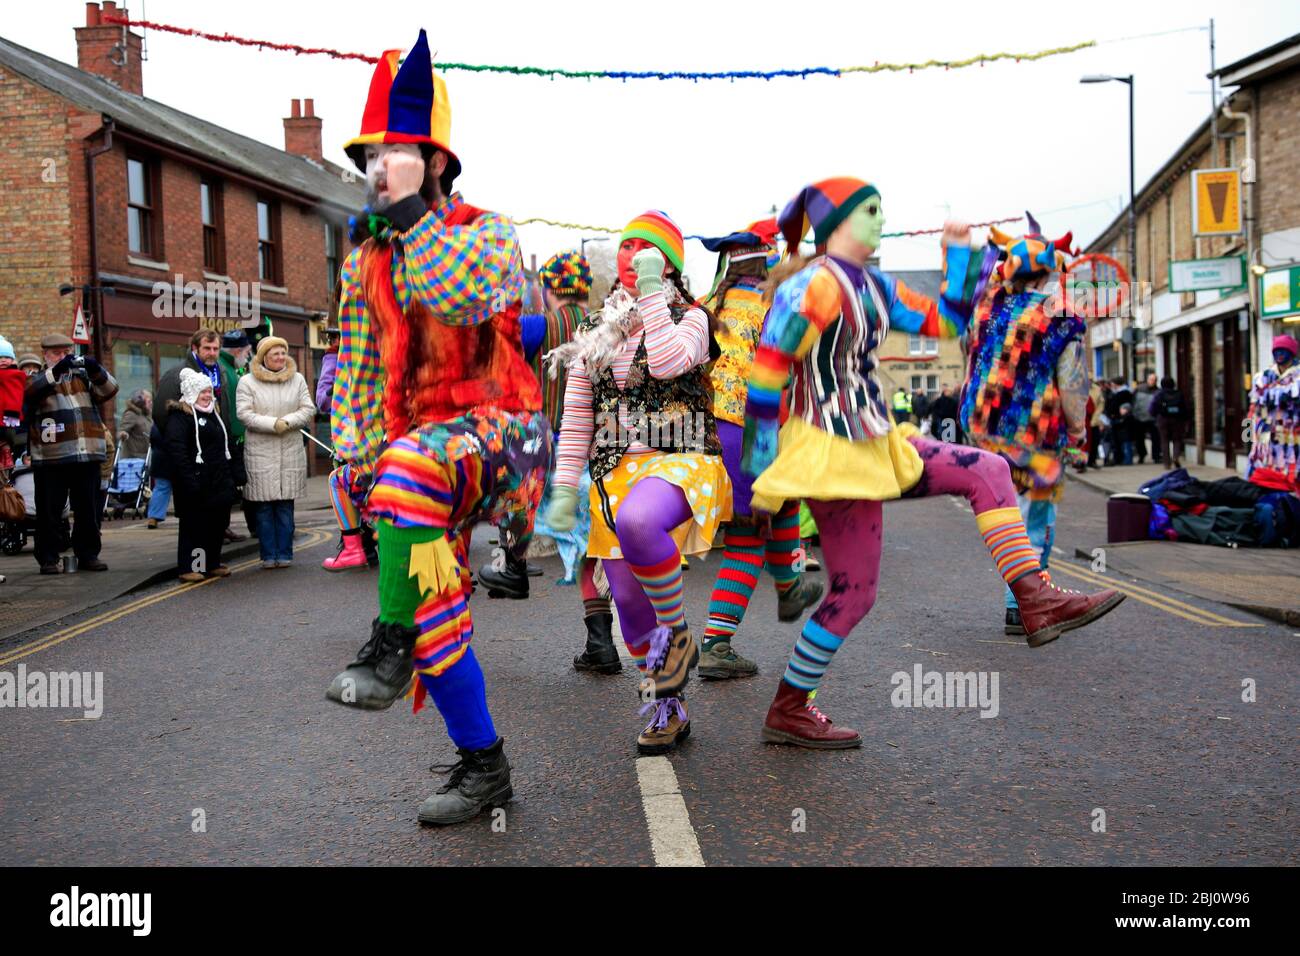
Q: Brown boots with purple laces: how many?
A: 2